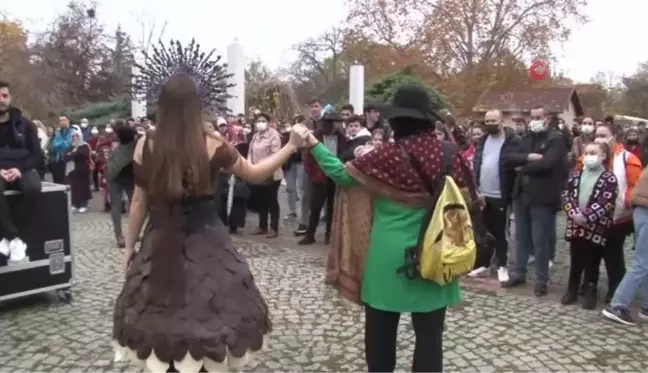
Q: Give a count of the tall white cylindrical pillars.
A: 3